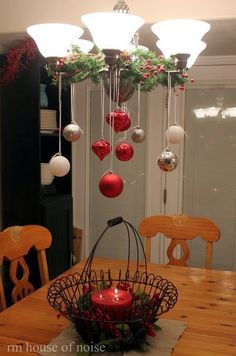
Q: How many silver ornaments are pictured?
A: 3